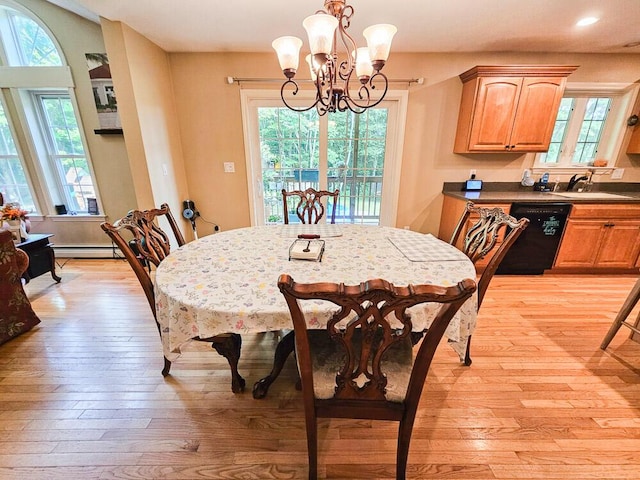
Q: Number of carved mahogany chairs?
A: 4